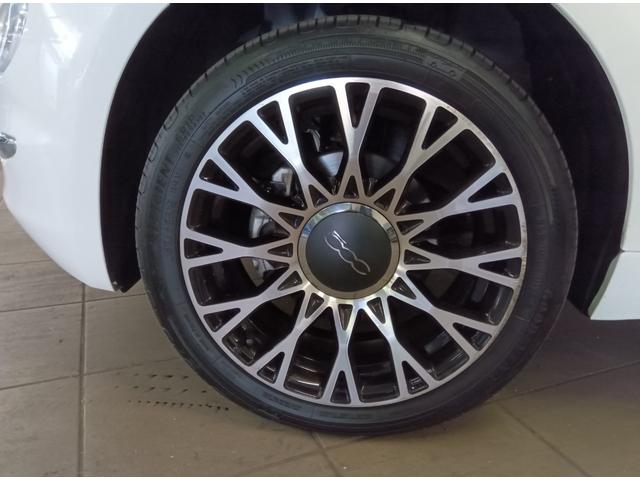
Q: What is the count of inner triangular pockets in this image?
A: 12